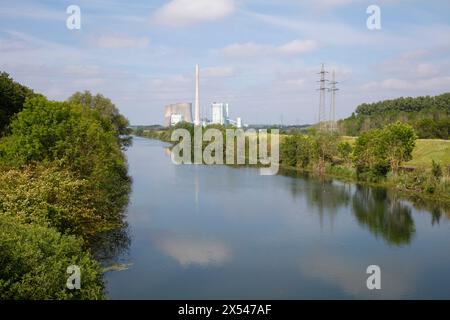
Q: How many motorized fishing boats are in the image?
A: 0